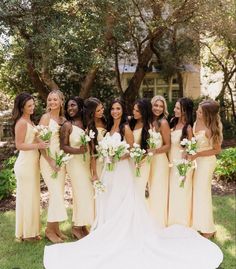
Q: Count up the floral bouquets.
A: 9